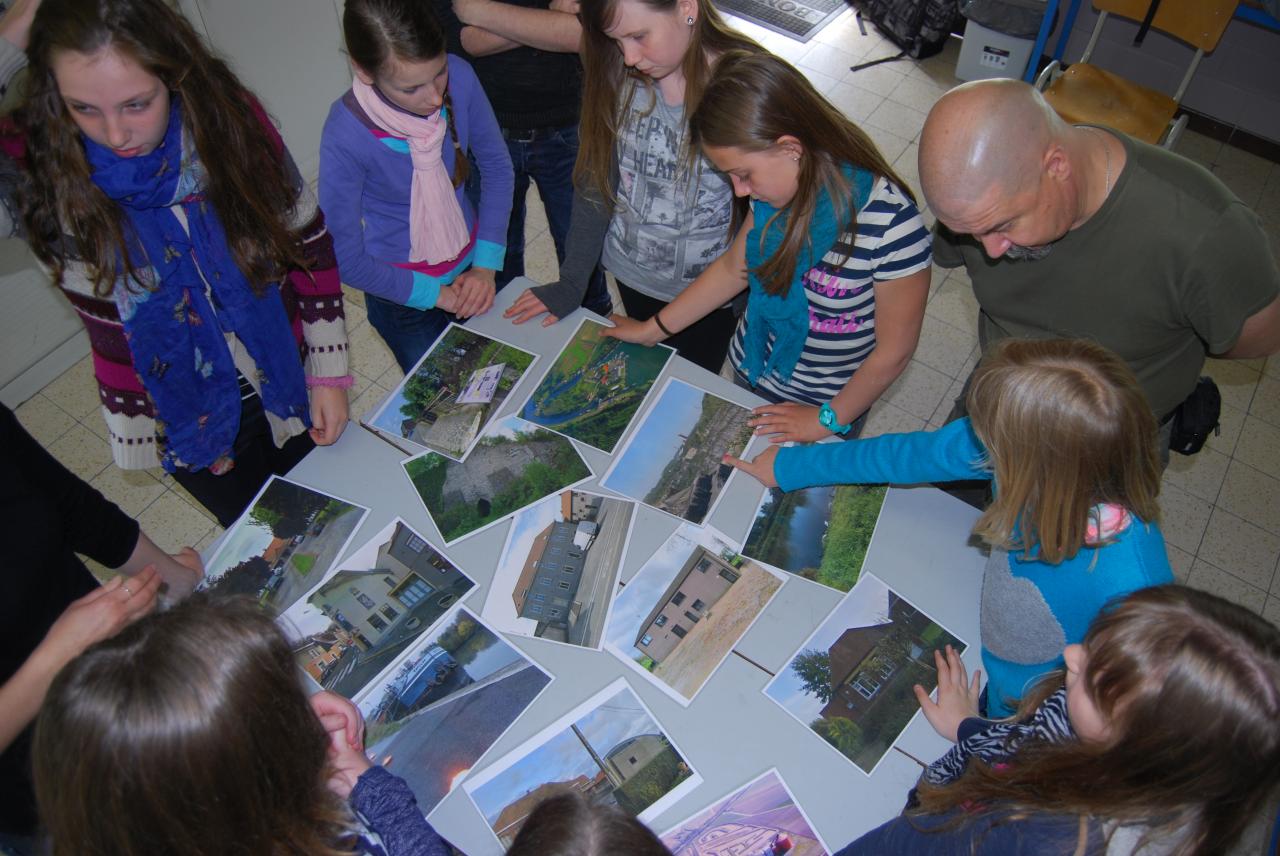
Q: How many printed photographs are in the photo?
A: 13